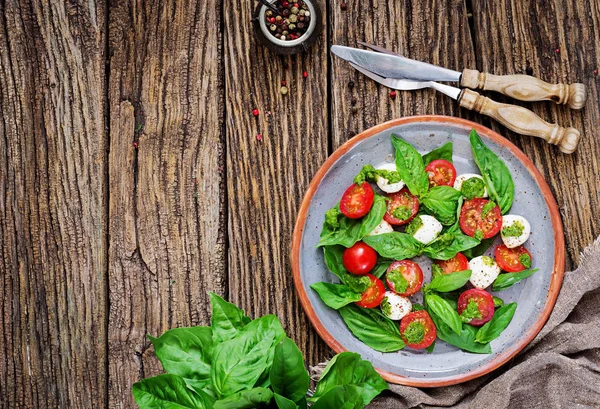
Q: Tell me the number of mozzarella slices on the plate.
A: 7